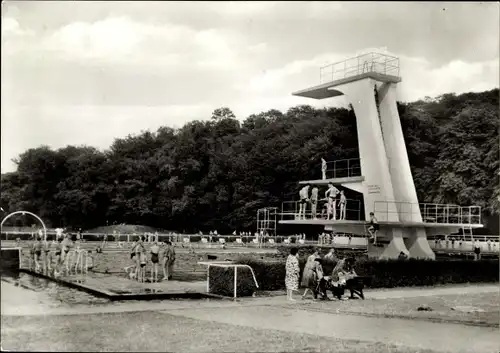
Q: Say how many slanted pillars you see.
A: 2